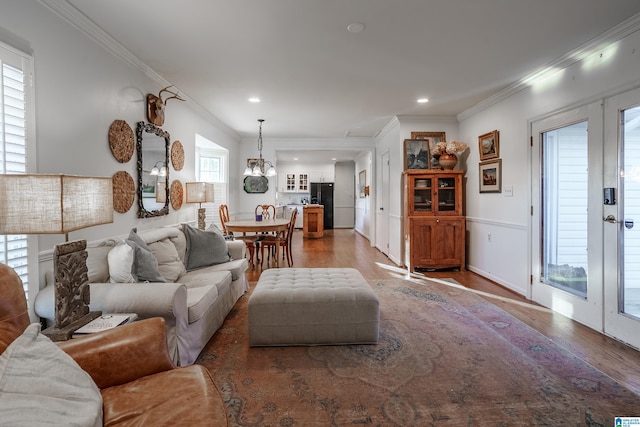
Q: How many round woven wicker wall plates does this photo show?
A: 4